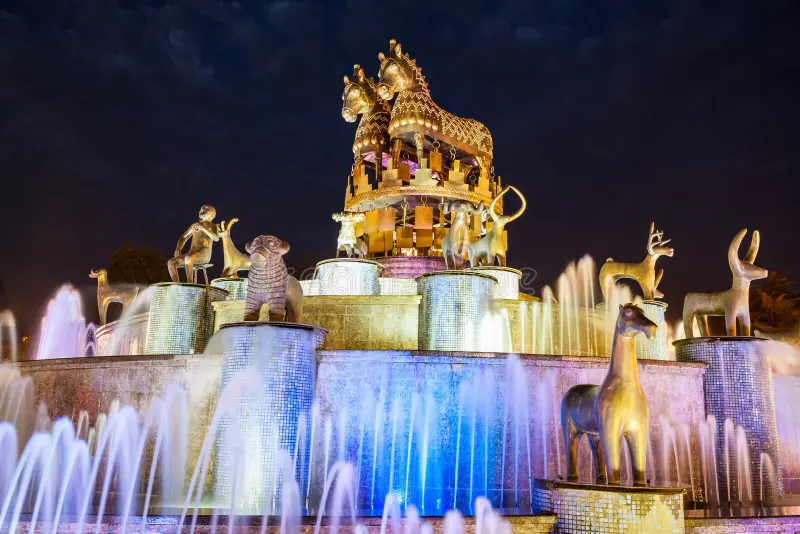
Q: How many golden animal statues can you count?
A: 11